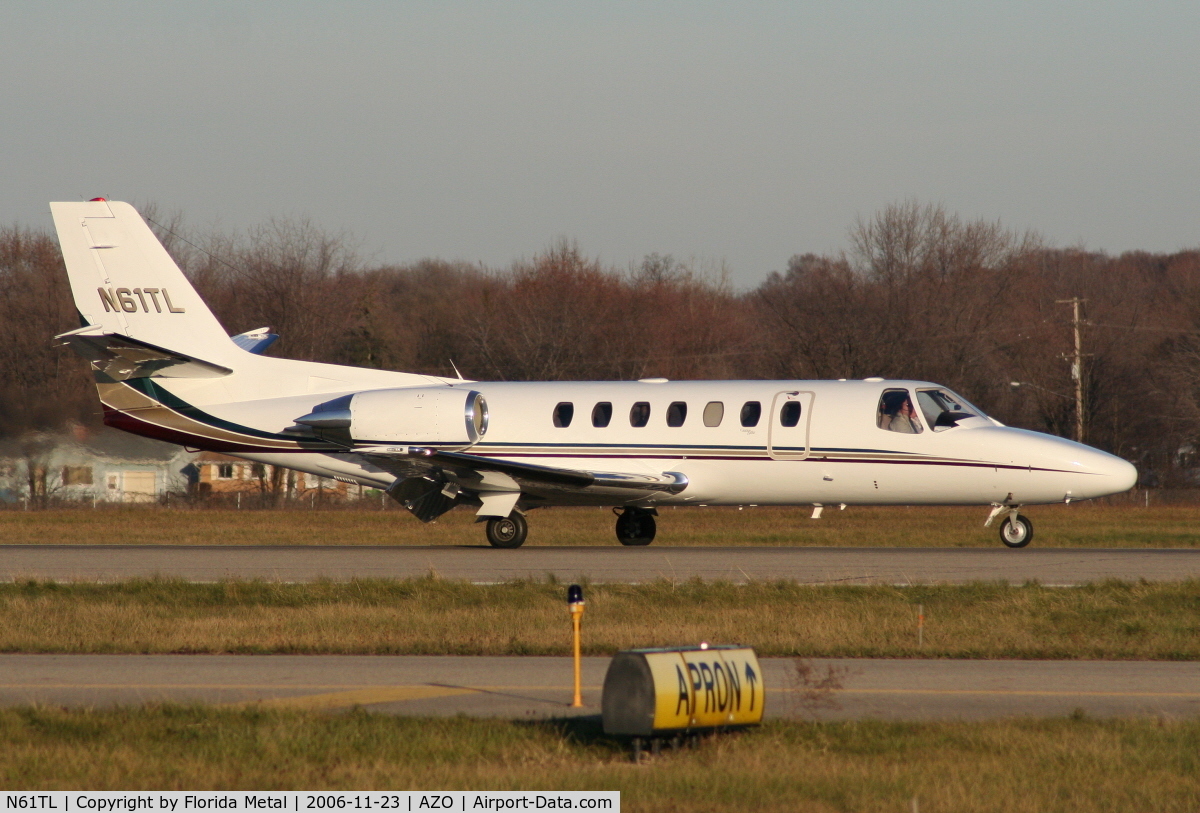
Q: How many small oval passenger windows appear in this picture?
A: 7